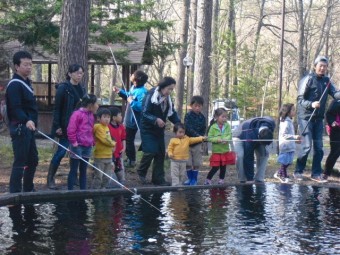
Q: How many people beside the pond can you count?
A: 14